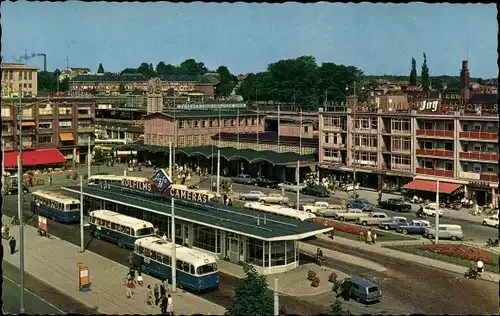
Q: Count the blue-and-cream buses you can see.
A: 3